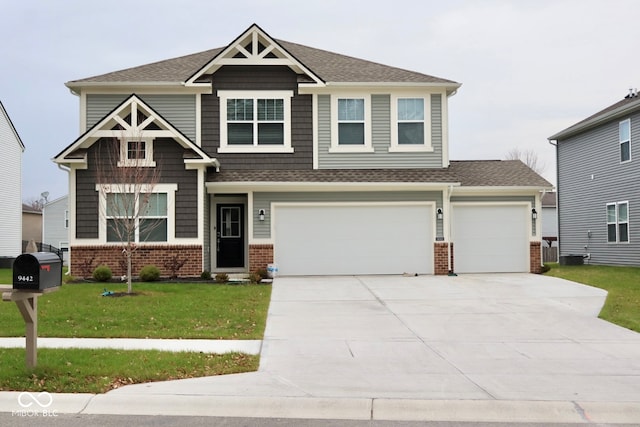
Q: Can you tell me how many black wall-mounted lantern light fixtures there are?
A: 3